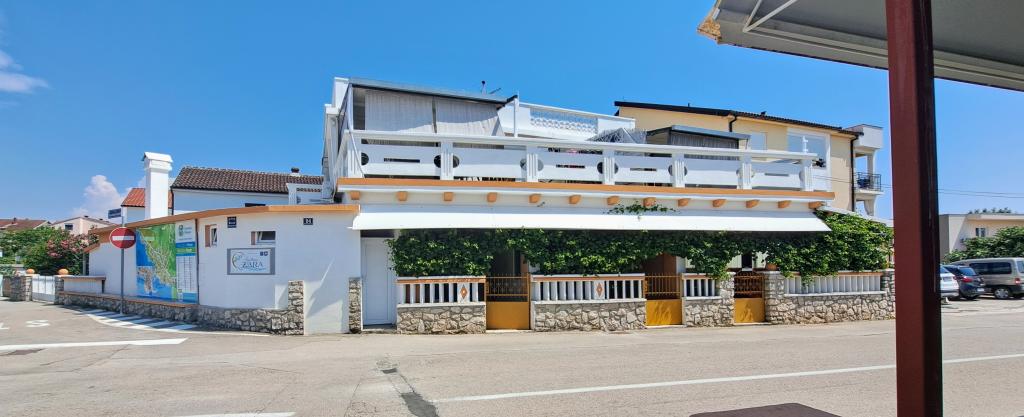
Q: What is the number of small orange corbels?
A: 13